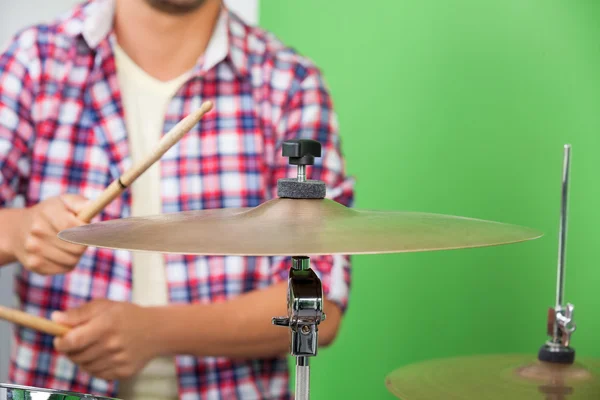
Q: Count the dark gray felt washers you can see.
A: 2